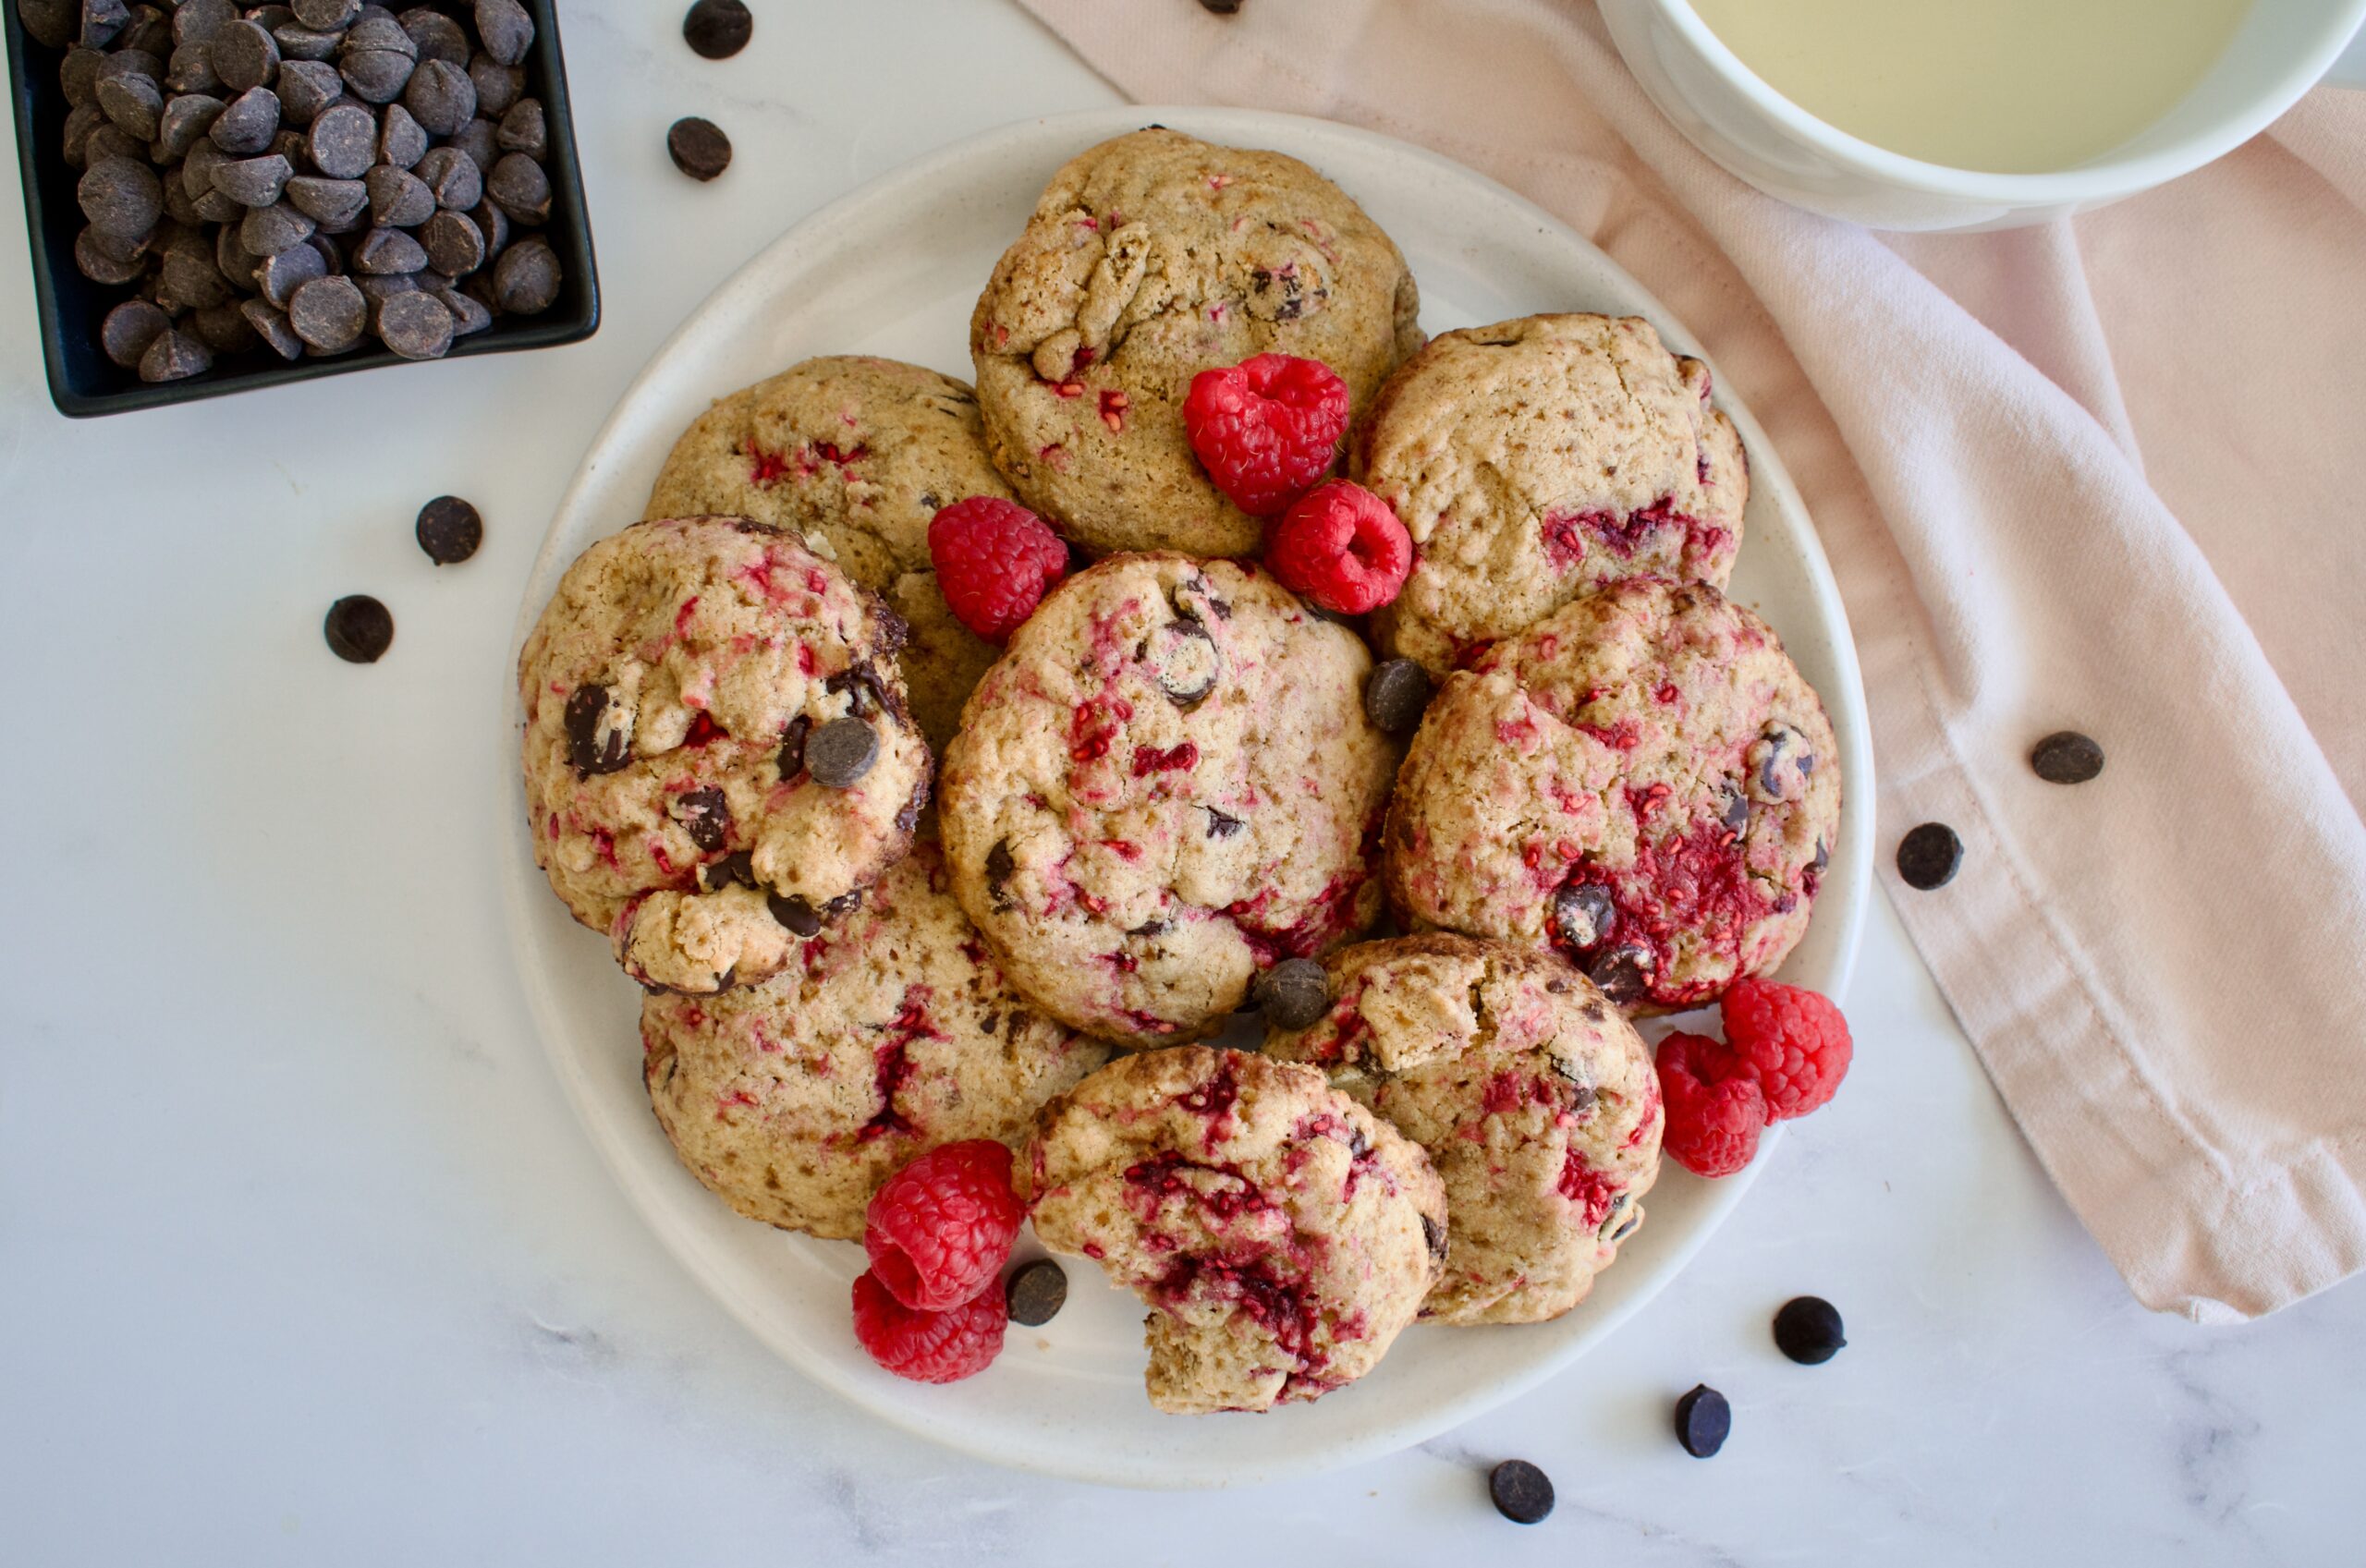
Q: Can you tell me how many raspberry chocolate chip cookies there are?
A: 9